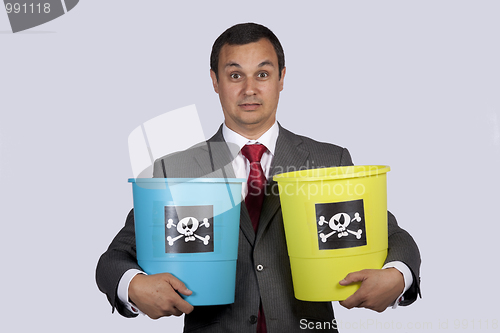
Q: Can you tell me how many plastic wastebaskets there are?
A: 2